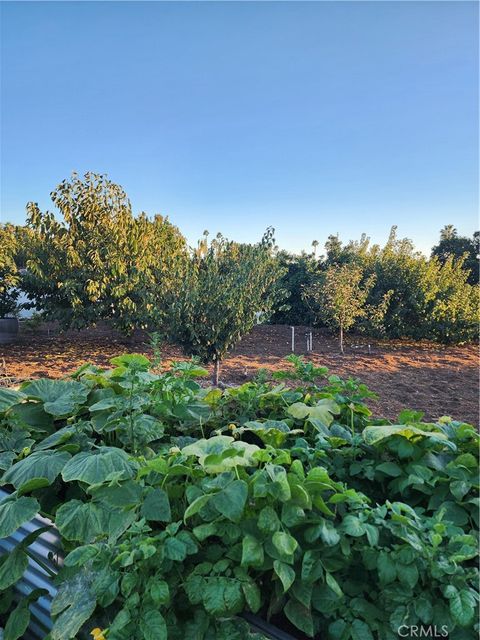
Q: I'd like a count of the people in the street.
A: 0